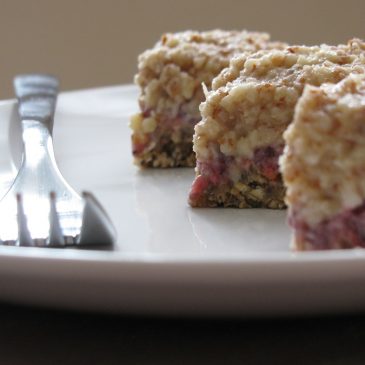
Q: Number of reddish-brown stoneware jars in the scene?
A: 0